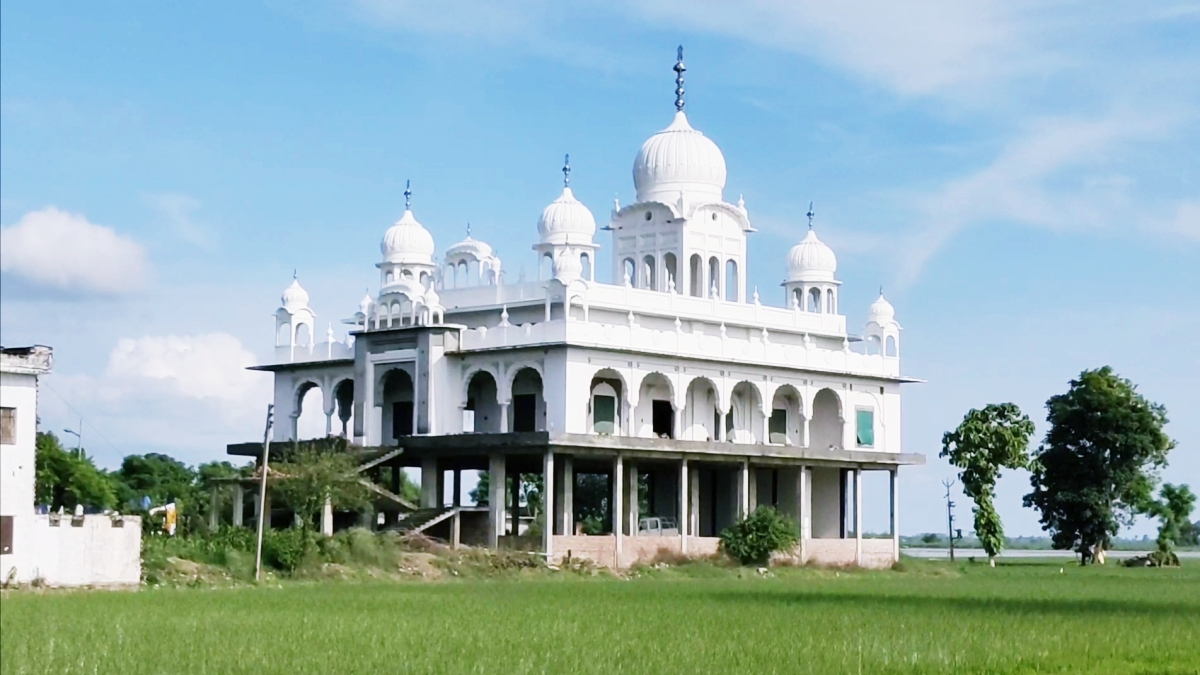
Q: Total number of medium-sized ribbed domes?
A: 3